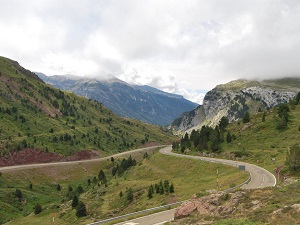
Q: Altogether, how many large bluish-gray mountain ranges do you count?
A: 1